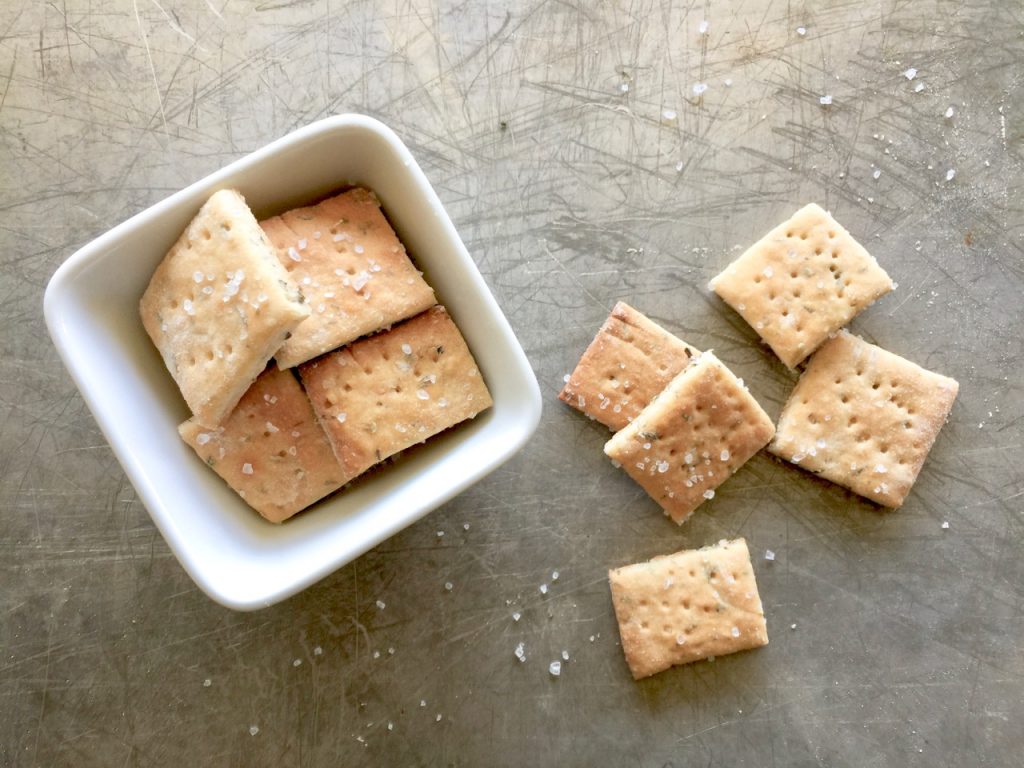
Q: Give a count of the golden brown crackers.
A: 9